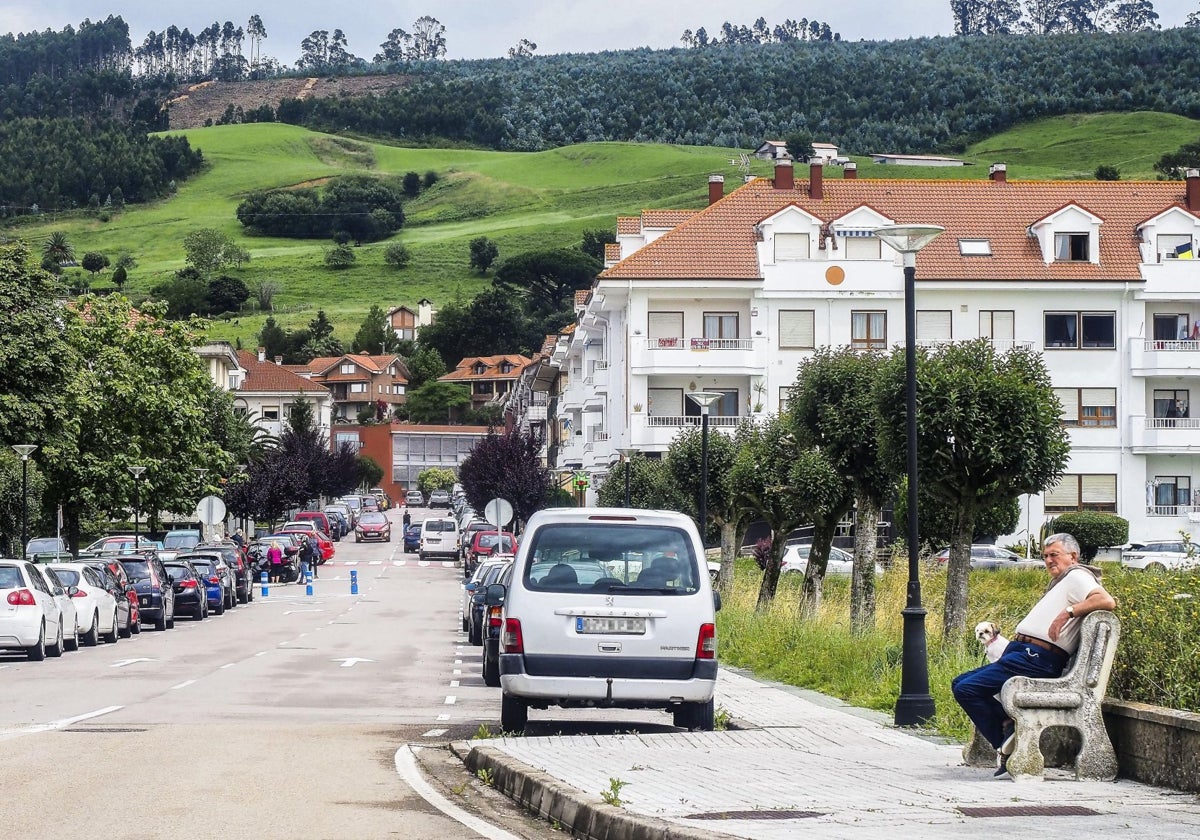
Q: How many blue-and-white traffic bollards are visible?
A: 3